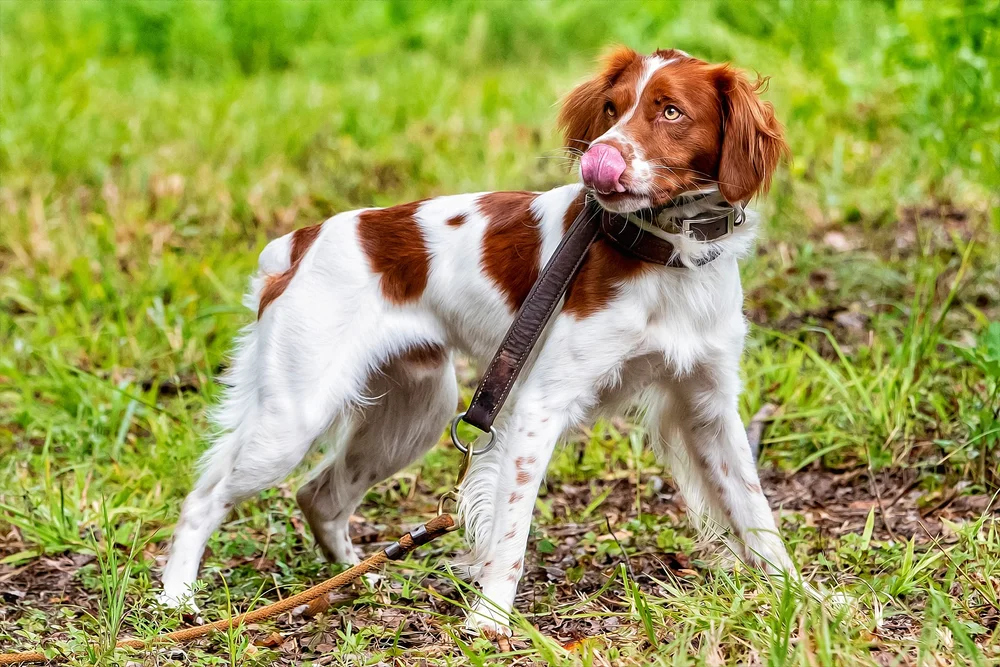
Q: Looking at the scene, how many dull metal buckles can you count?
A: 1